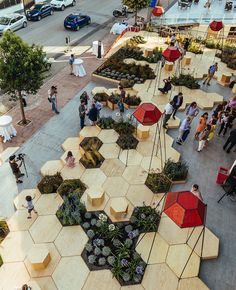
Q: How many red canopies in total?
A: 5